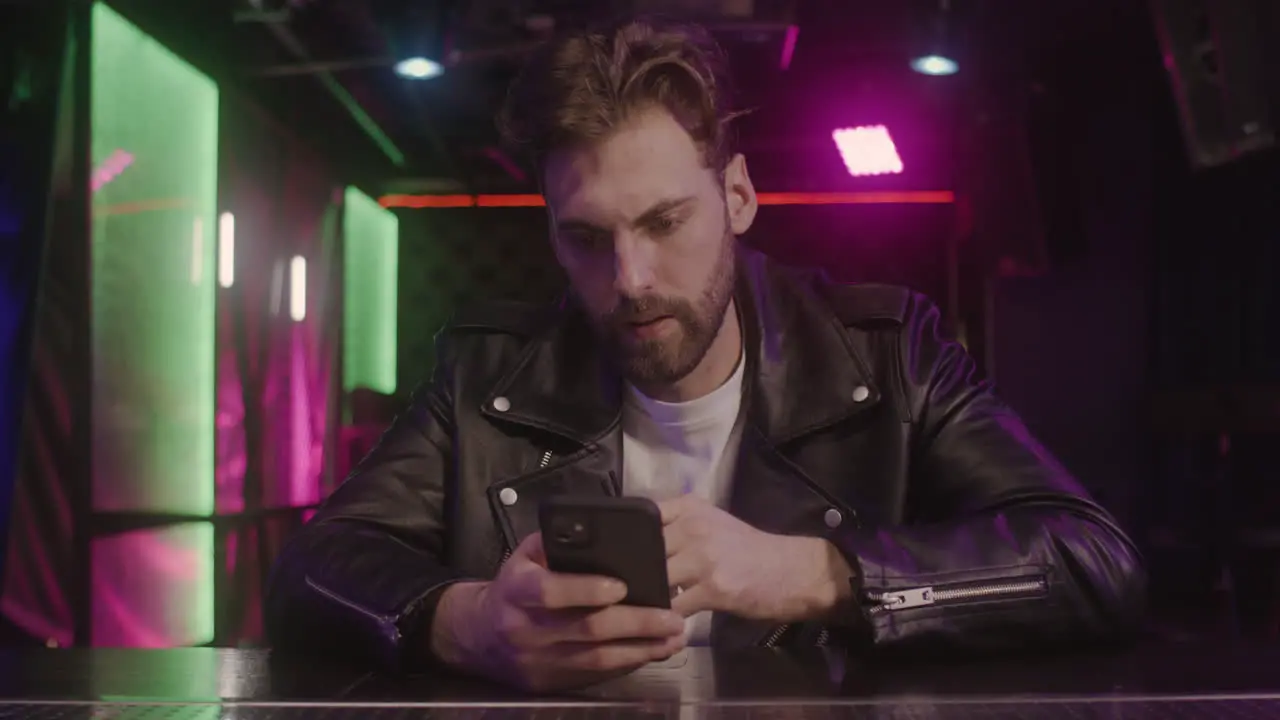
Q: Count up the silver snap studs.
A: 4